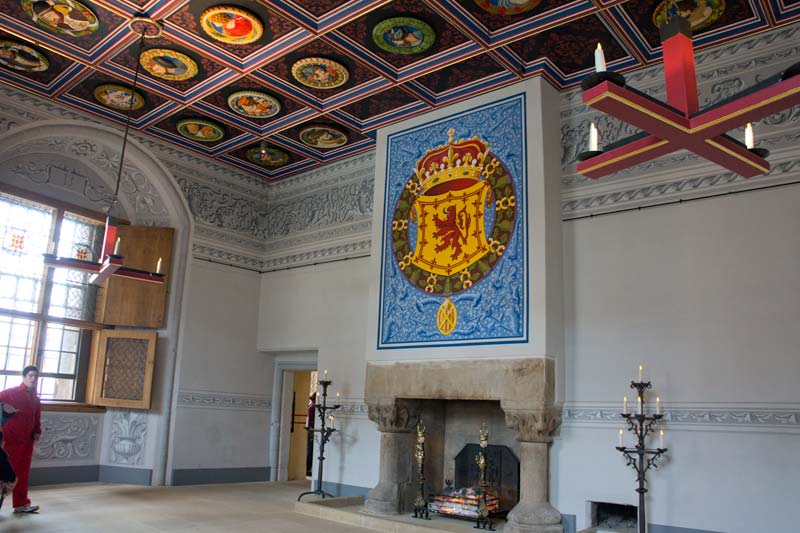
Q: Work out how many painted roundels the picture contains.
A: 13